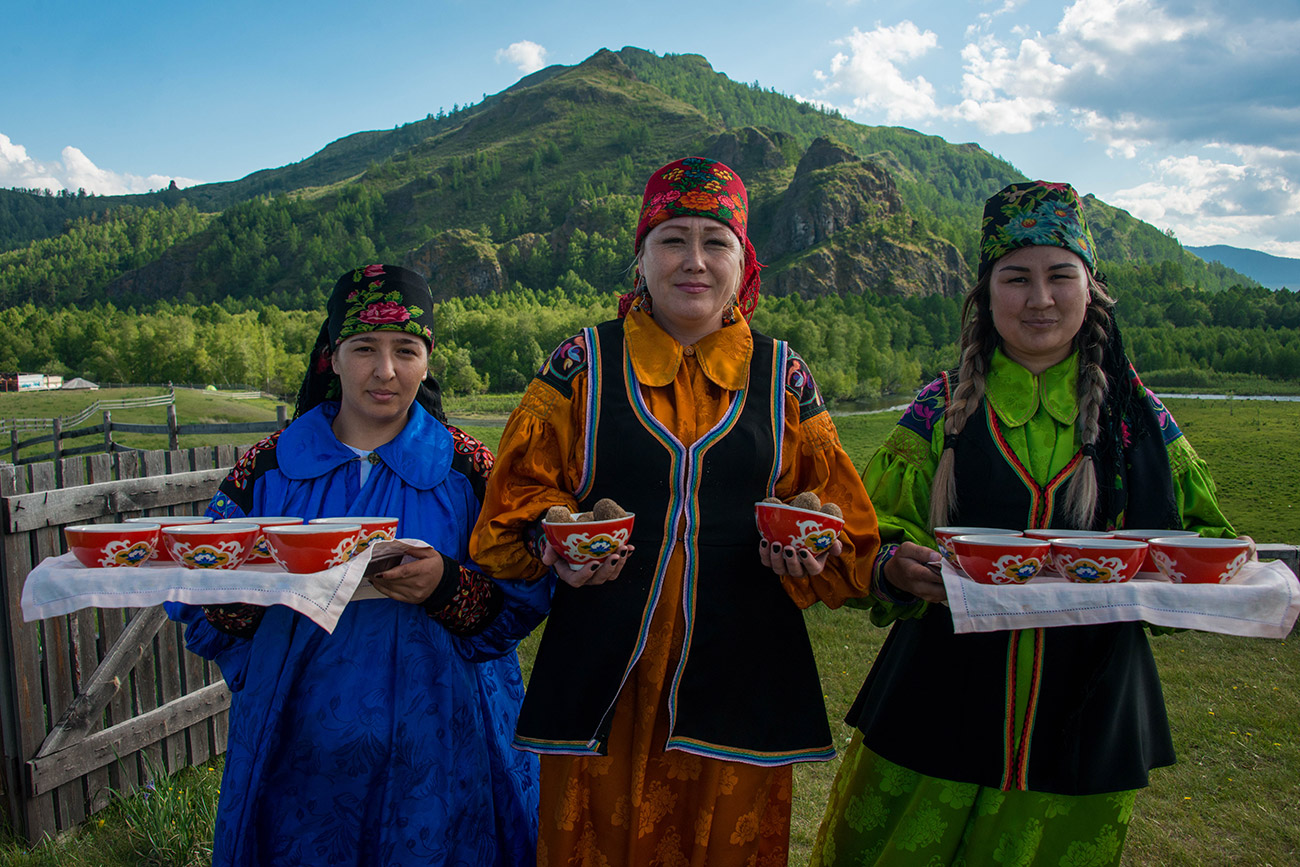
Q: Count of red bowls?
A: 14